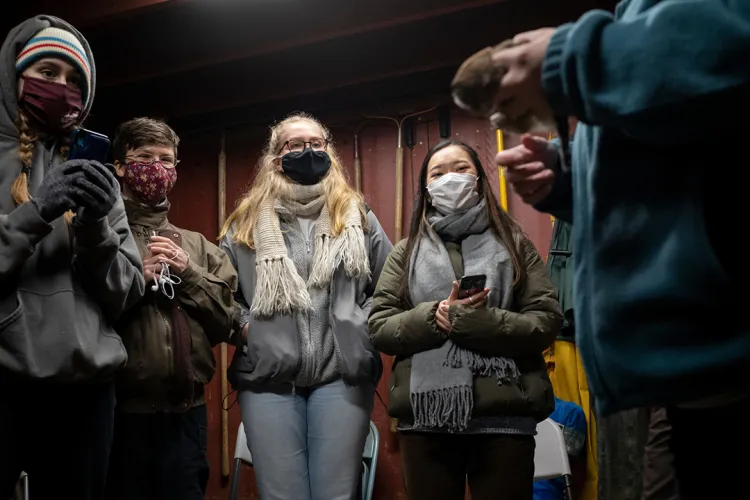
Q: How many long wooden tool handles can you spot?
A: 3